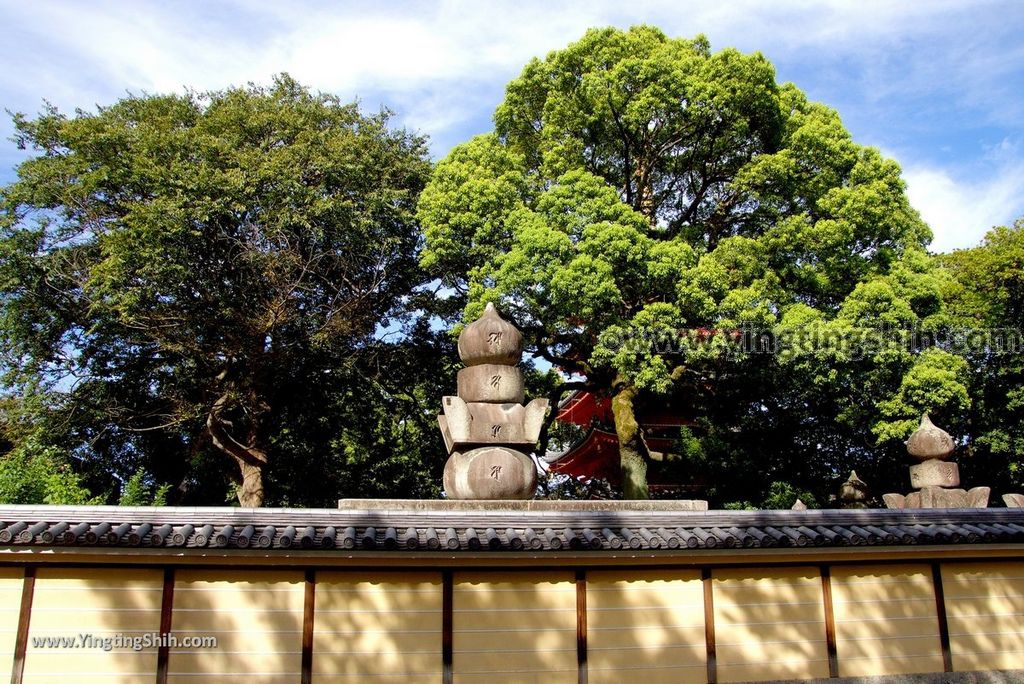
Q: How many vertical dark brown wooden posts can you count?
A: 8